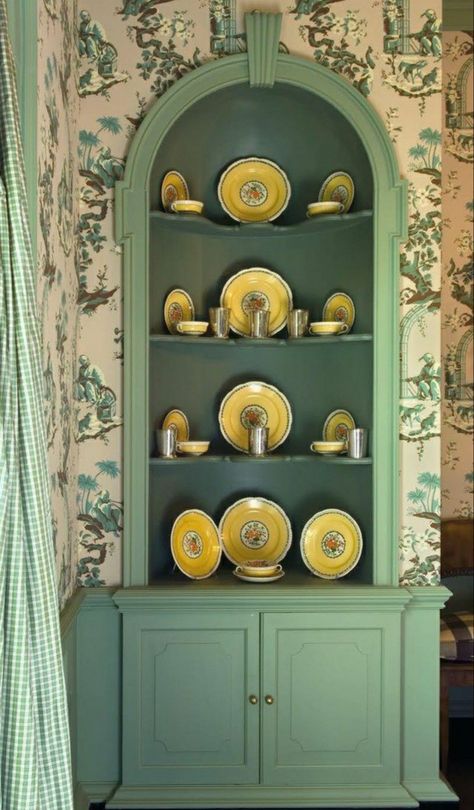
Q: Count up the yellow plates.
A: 12